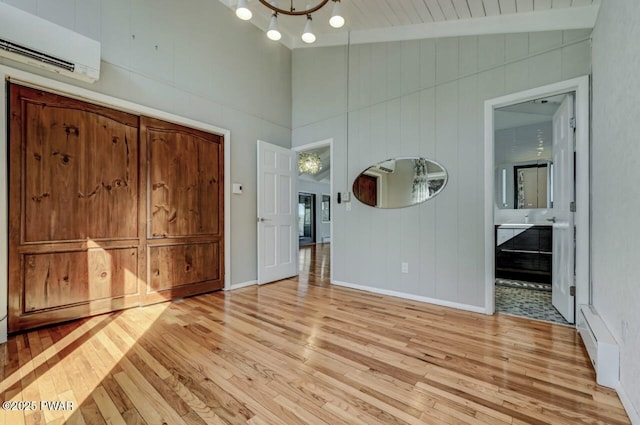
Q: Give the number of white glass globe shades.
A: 4